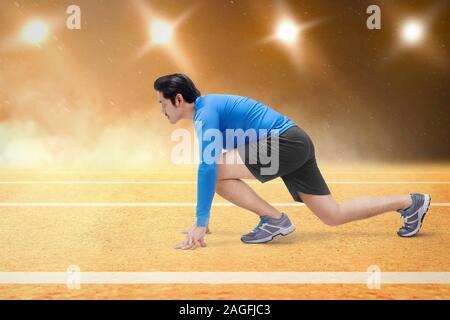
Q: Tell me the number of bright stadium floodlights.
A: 4